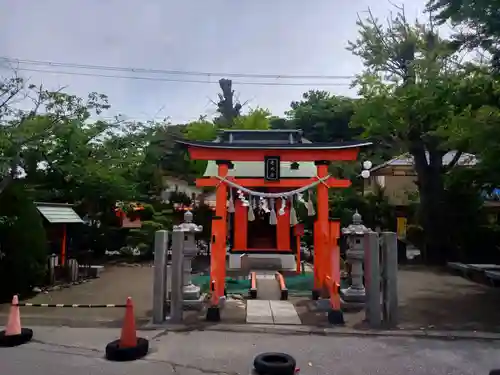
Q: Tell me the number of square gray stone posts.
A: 4